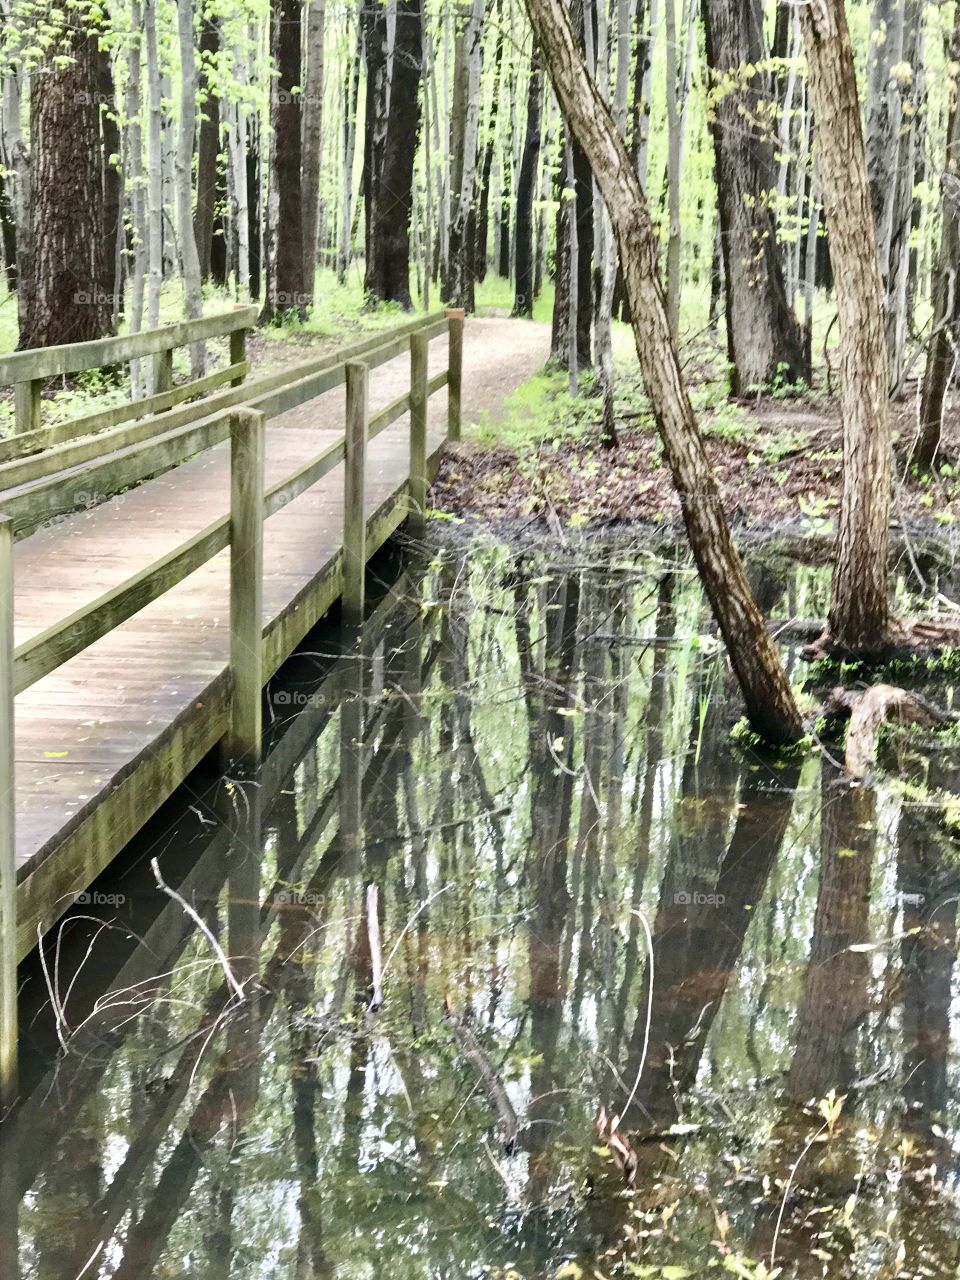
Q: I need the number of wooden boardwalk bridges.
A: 1